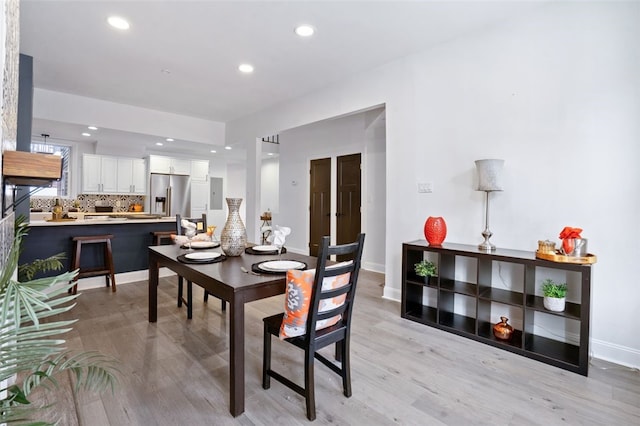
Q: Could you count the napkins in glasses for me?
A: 2